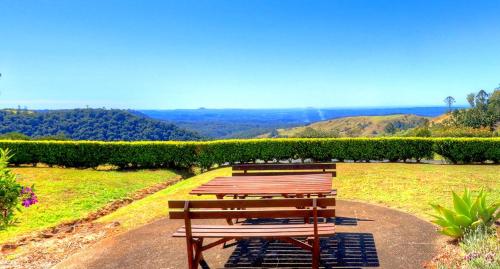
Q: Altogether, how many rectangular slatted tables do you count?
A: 1